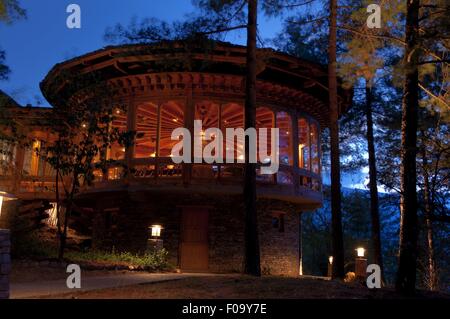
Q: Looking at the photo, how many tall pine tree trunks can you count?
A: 4